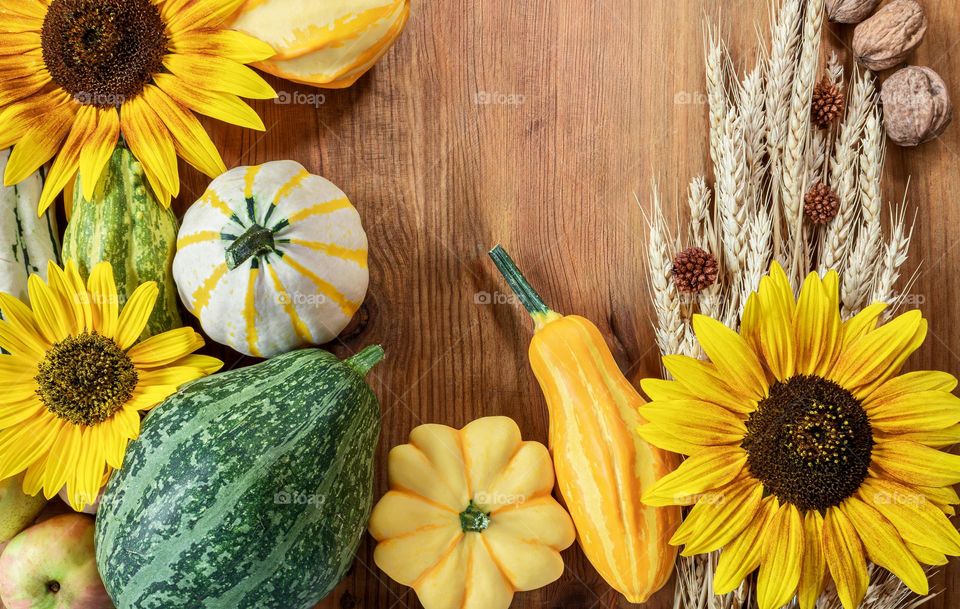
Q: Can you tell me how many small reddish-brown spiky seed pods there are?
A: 3